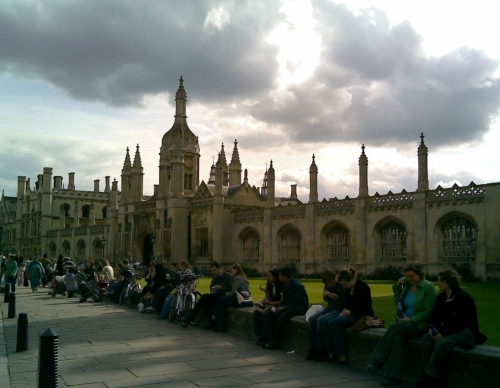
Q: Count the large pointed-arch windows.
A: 5